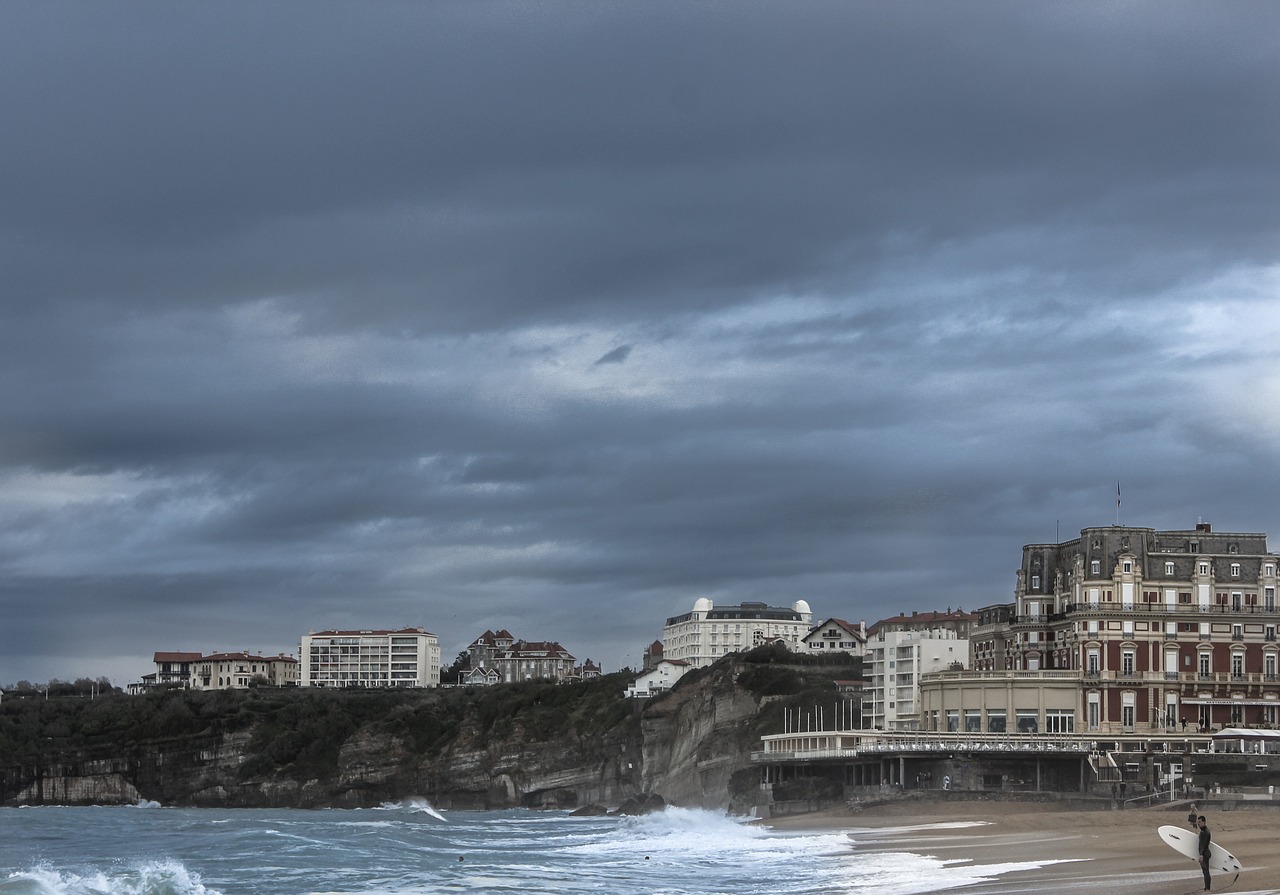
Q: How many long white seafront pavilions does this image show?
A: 1